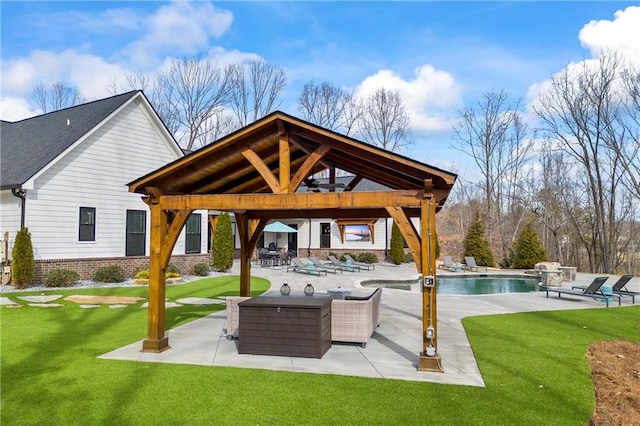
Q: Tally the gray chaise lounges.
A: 8